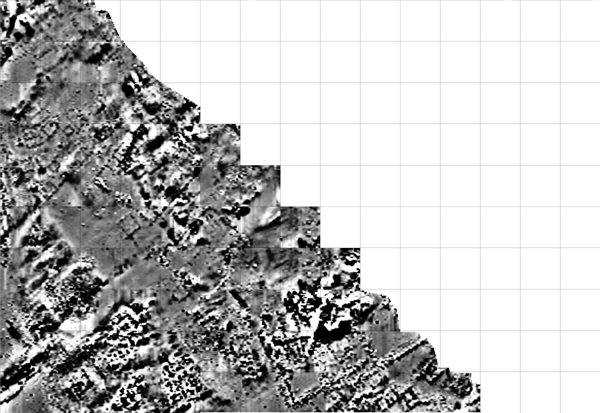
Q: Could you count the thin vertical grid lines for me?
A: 12